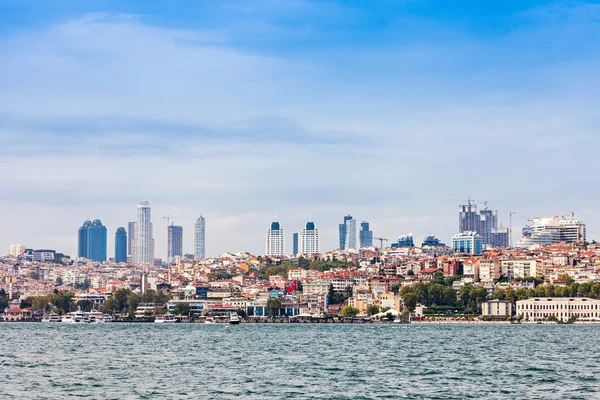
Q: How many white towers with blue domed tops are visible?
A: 2